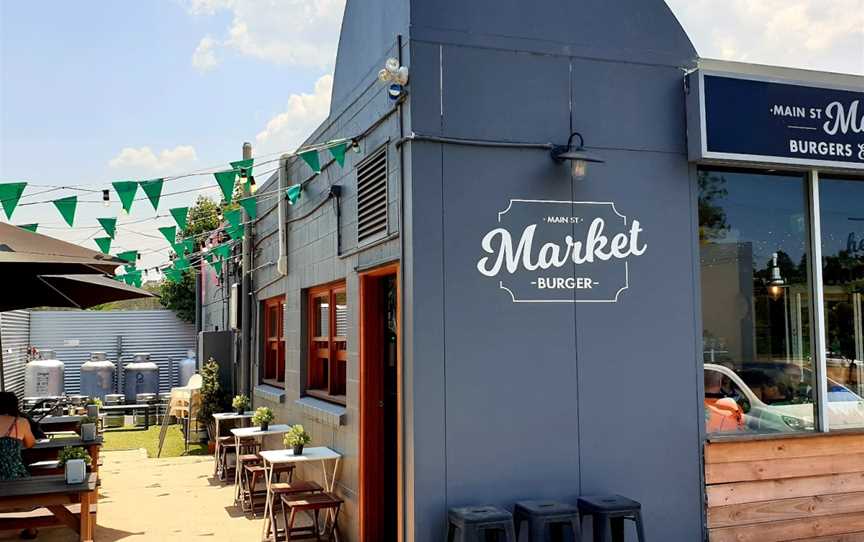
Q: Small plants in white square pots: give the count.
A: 3